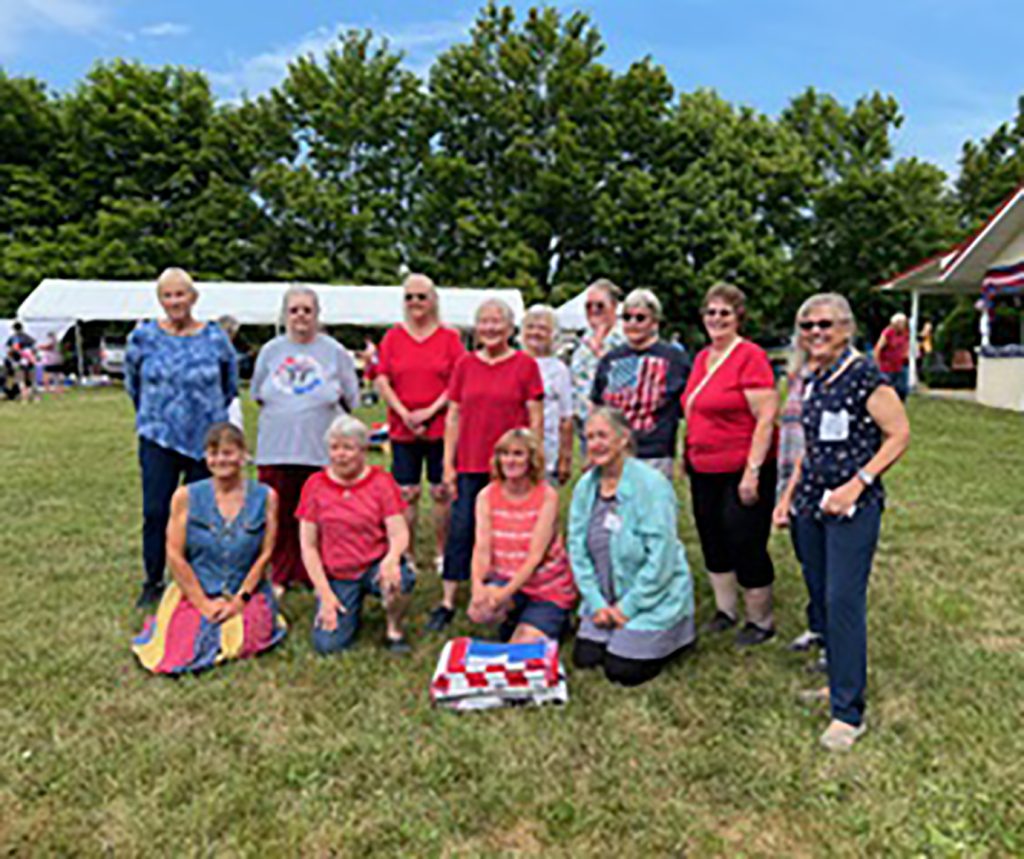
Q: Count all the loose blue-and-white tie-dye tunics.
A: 1